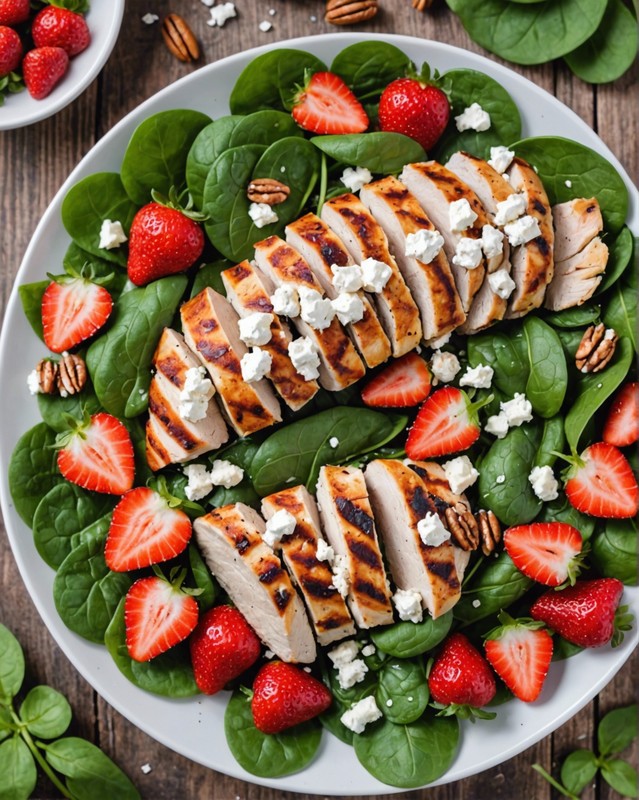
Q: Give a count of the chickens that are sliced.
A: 2